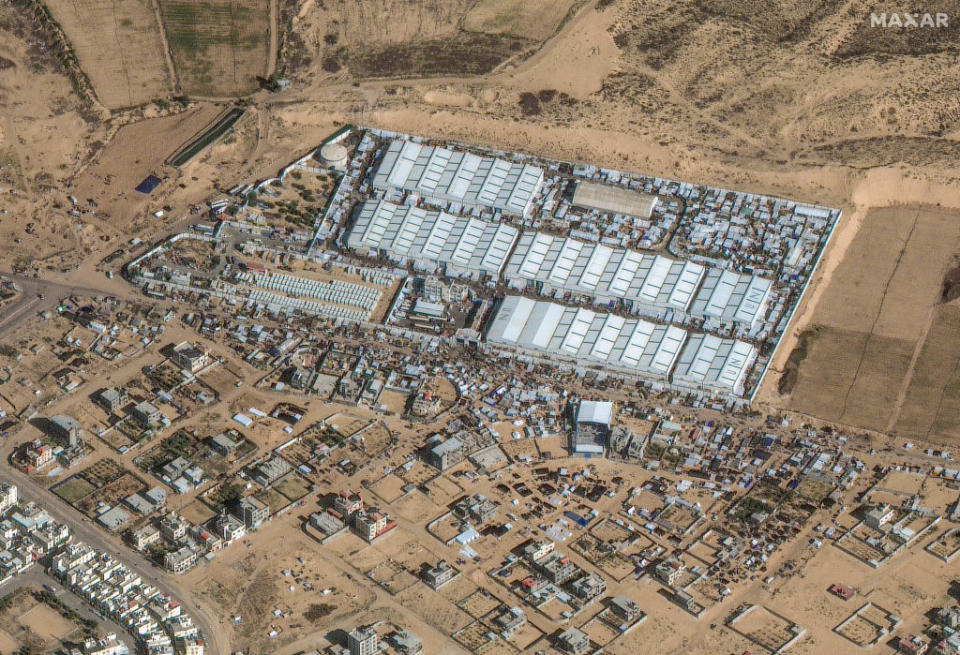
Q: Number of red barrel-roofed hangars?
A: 0